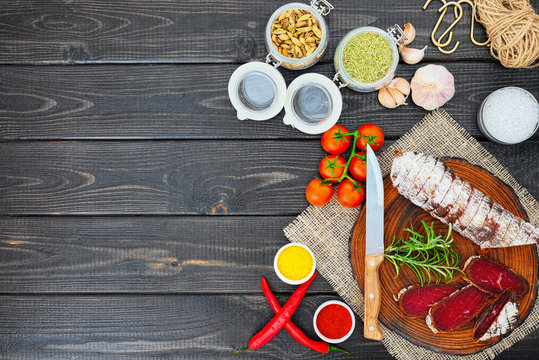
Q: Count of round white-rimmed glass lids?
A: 2